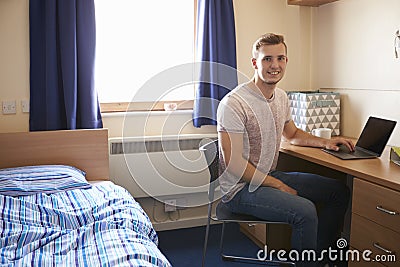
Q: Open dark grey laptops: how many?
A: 1